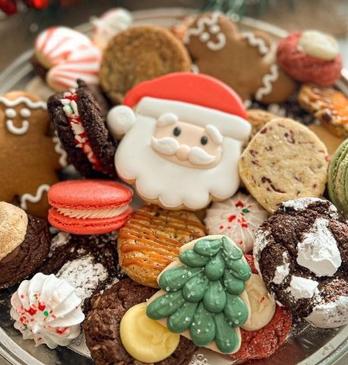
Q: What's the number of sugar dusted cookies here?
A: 2